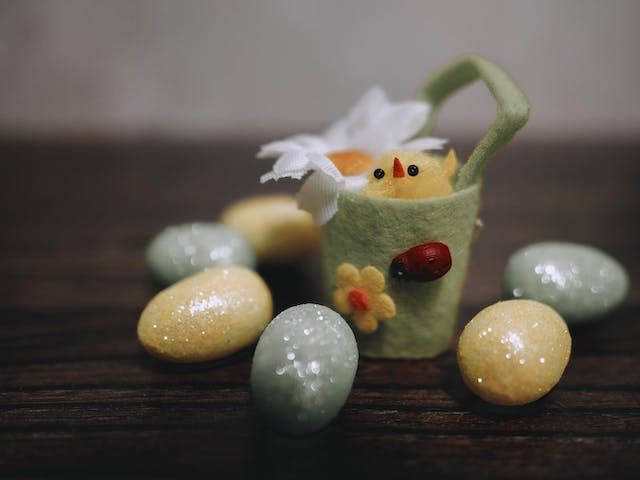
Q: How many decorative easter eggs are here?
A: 6